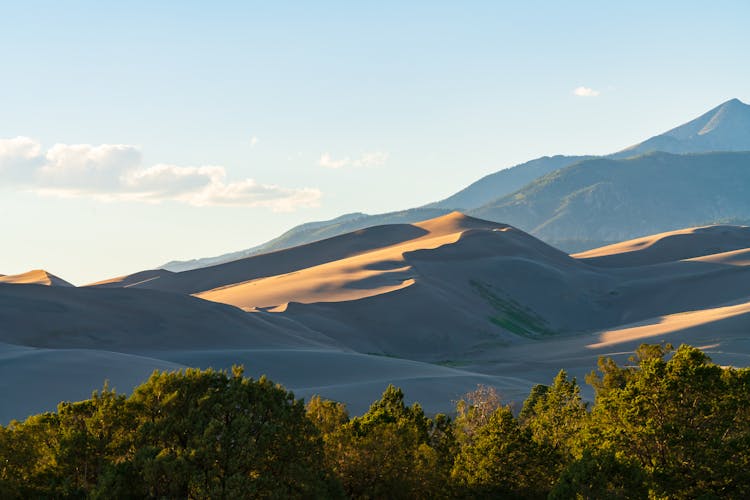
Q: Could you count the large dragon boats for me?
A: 0